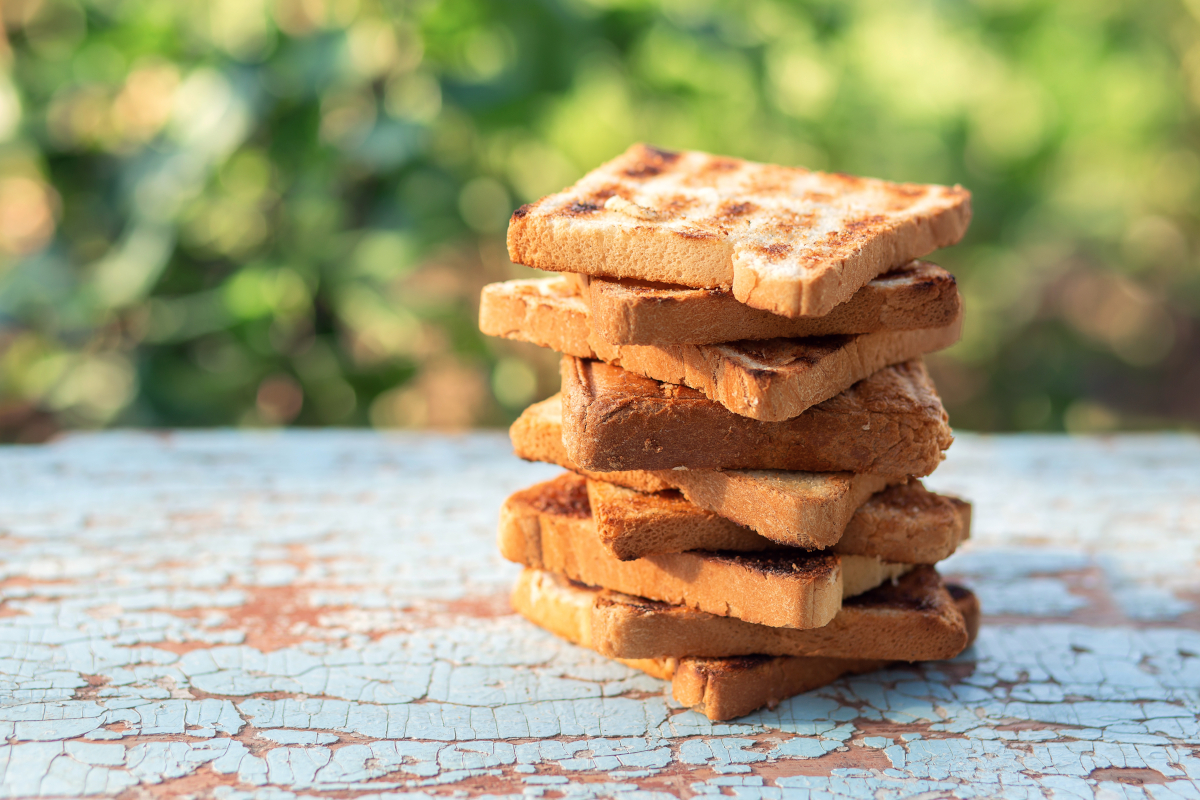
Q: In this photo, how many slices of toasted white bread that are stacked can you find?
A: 9